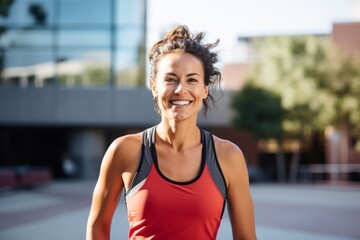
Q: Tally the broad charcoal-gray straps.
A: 2